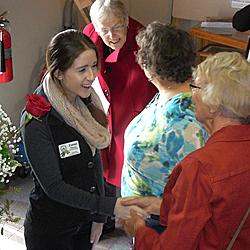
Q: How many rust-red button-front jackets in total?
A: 1